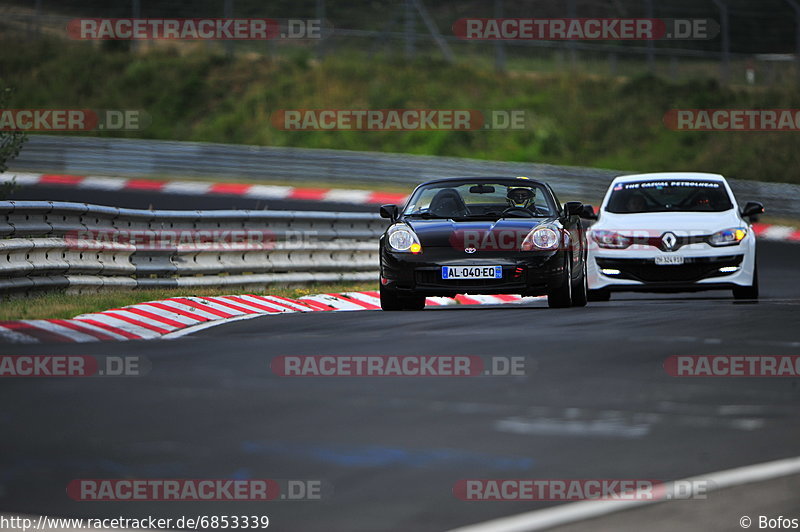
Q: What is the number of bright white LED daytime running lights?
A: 2